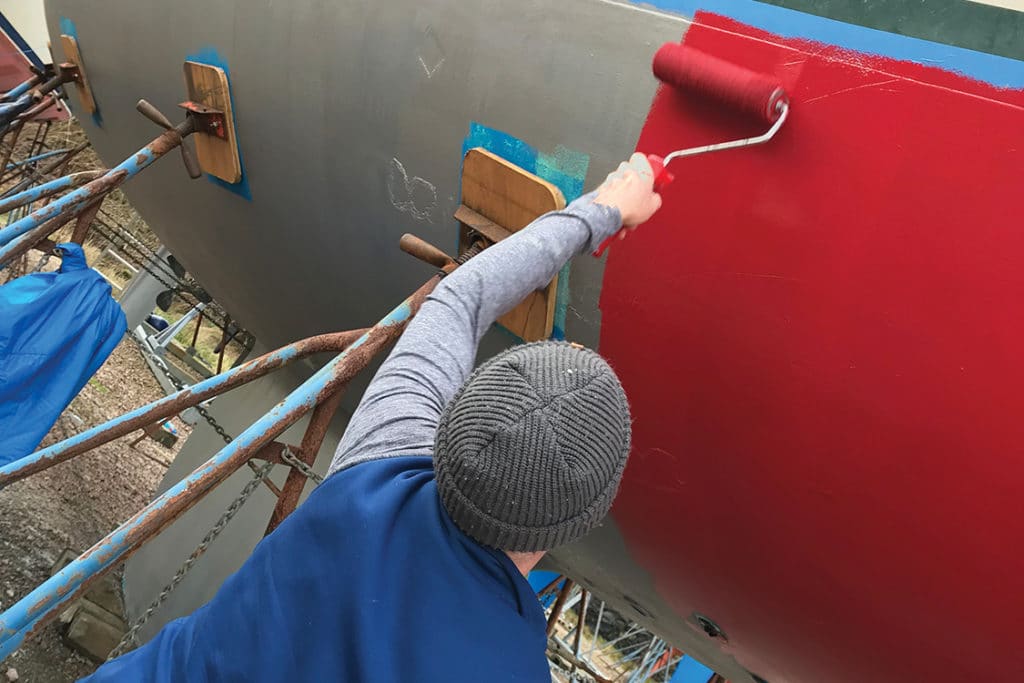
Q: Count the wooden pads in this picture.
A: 3